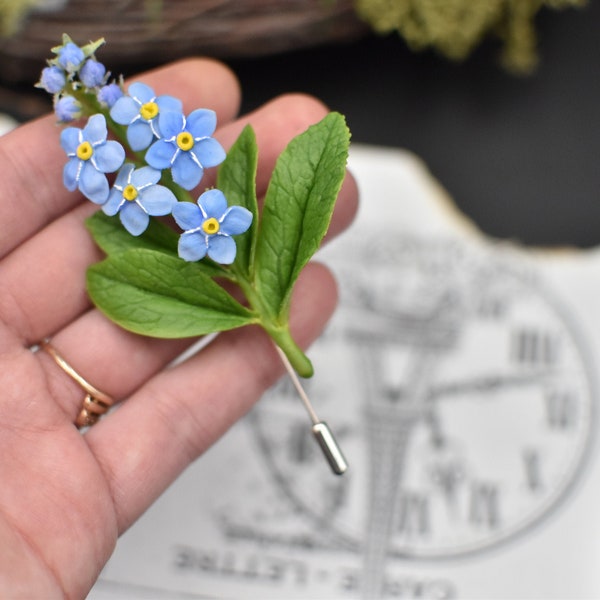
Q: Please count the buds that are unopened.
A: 5